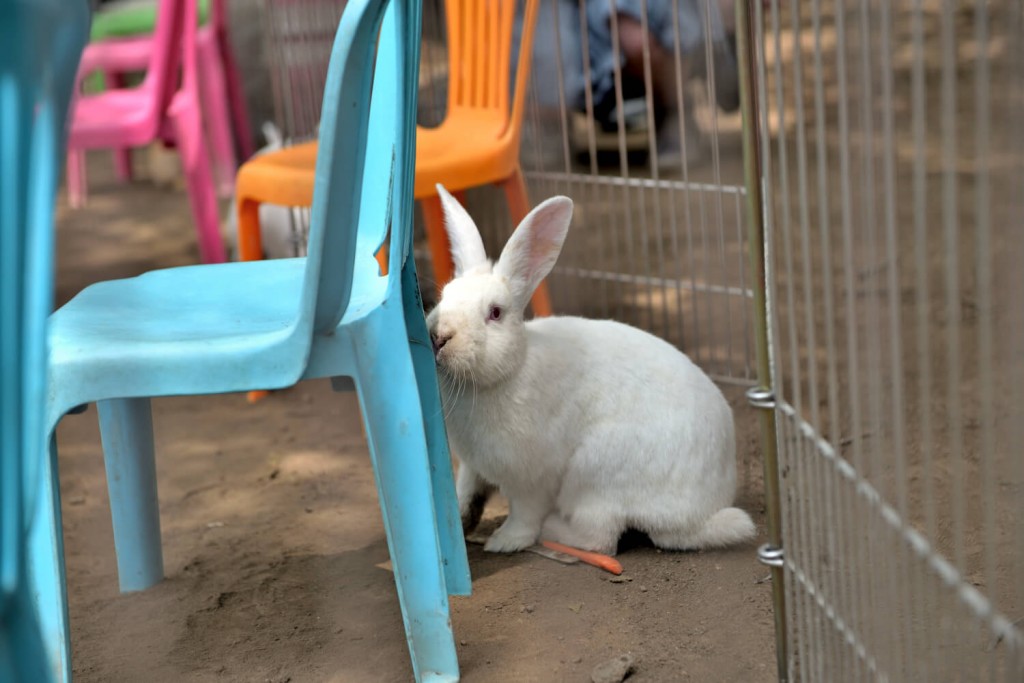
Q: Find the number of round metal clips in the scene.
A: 2